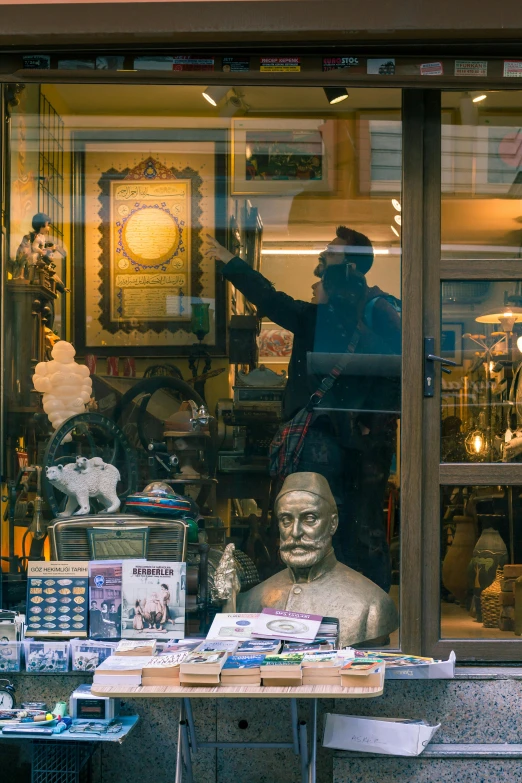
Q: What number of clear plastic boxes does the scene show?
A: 3